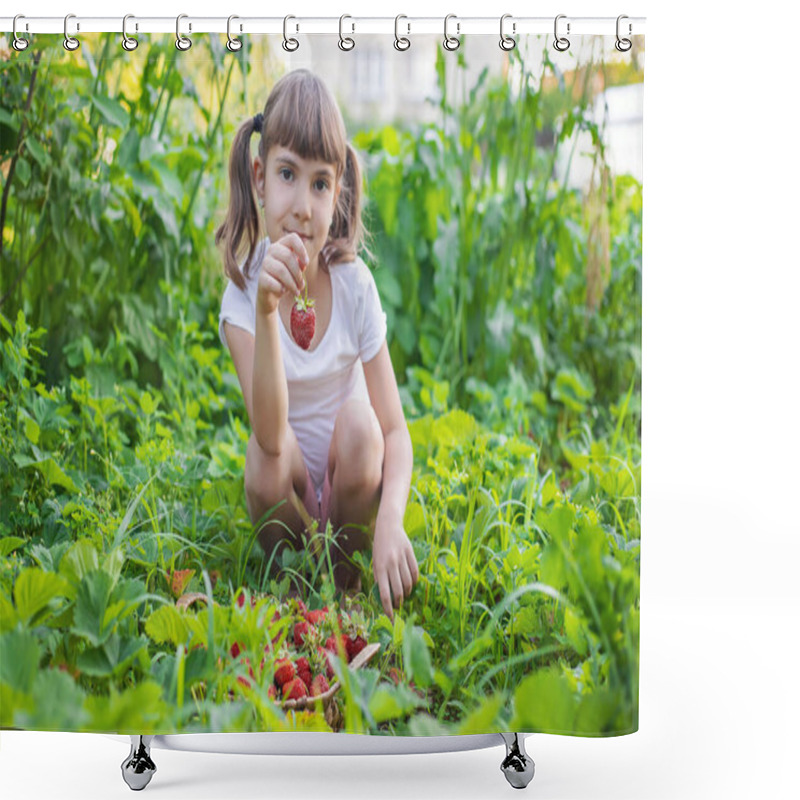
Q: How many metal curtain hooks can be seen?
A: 12